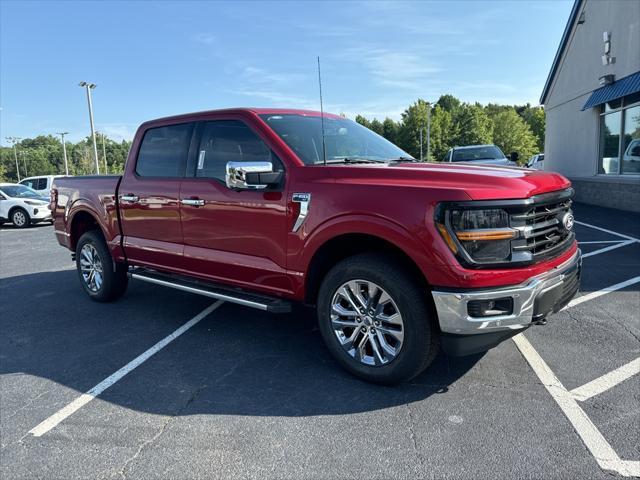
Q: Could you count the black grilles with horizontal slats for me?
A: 1